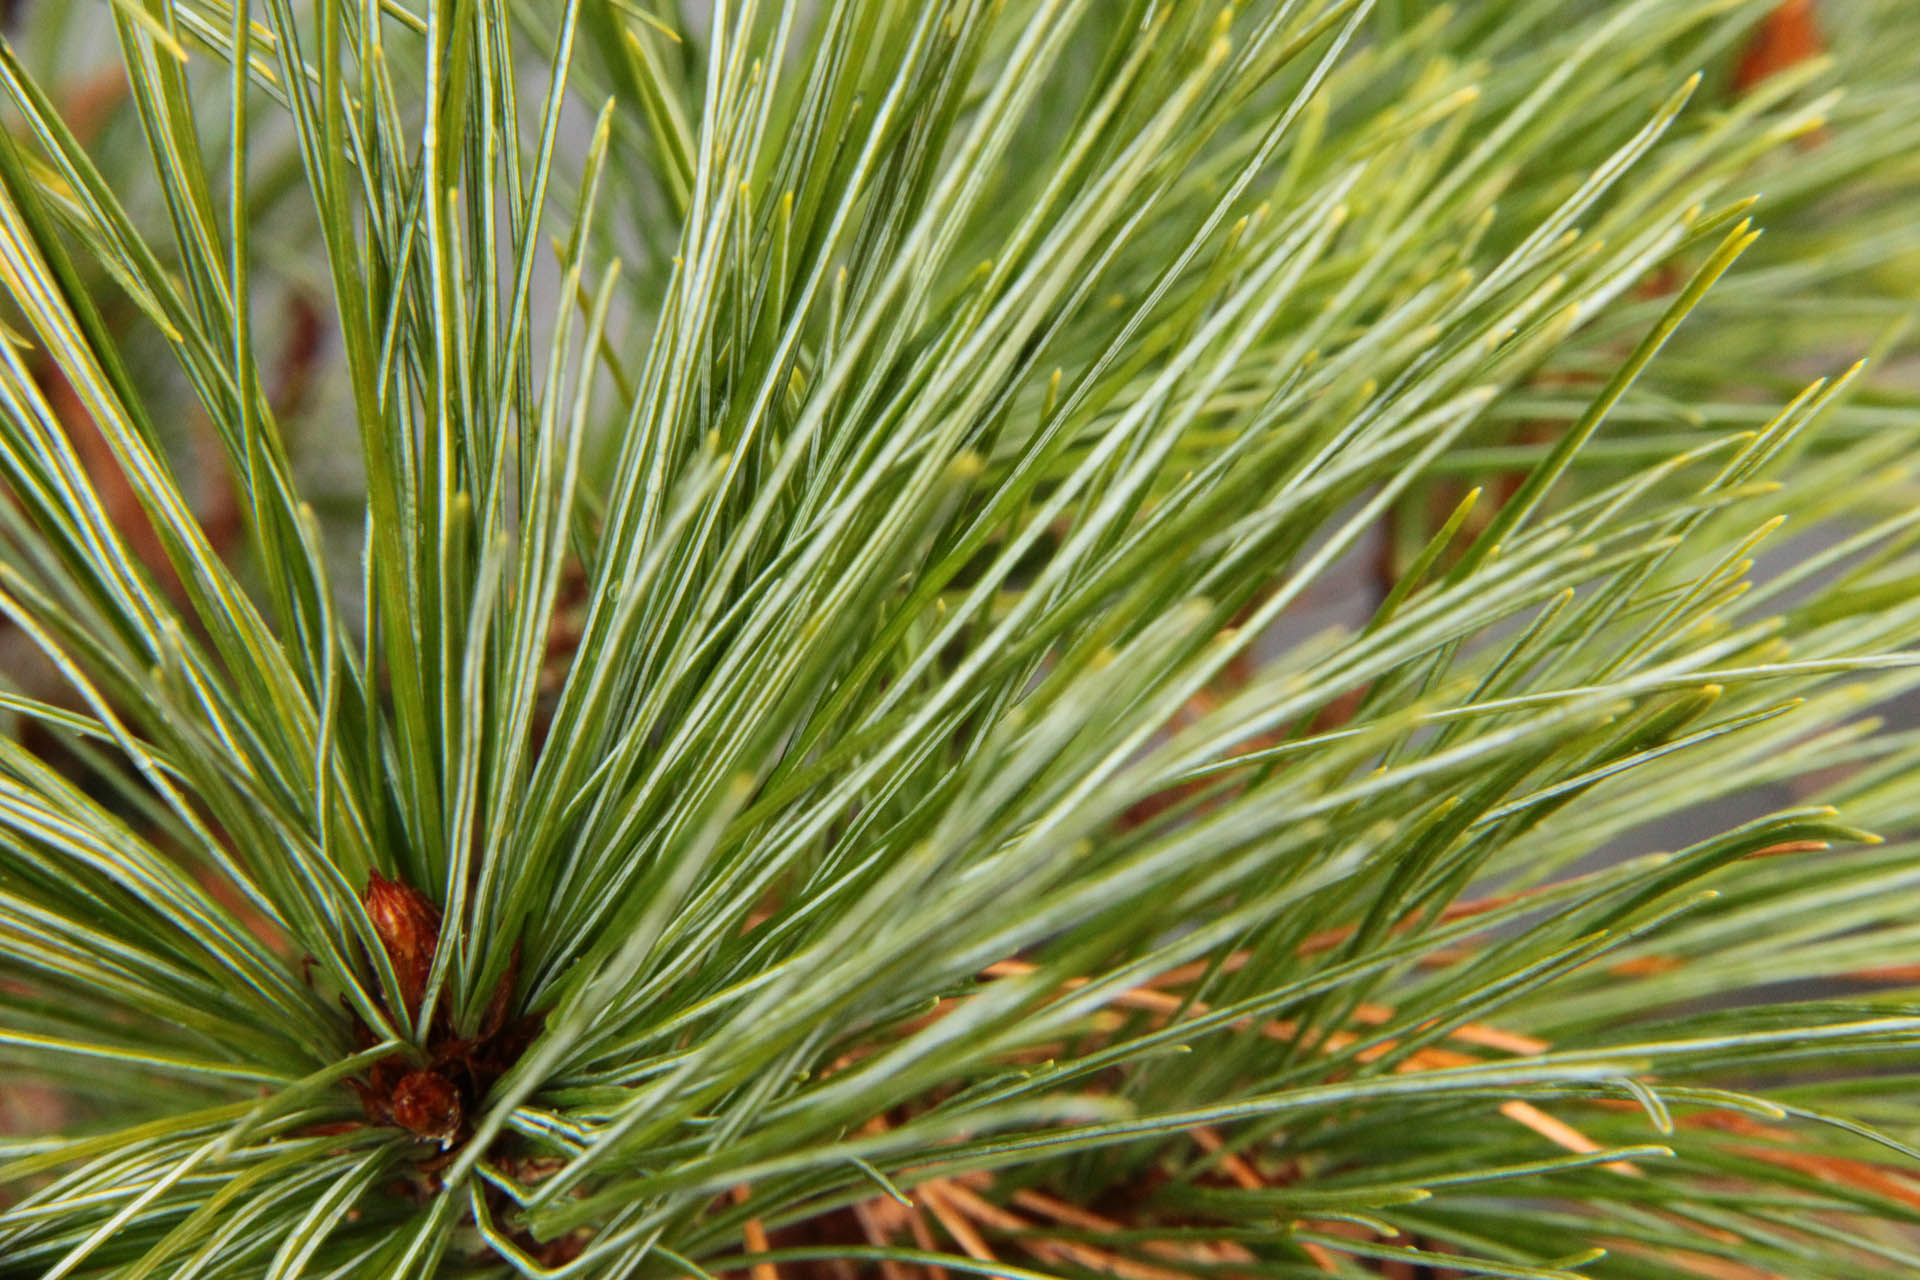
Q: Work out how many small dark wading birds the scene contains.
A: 0